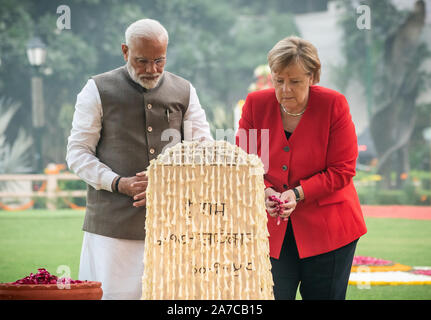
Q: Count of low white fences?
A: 1